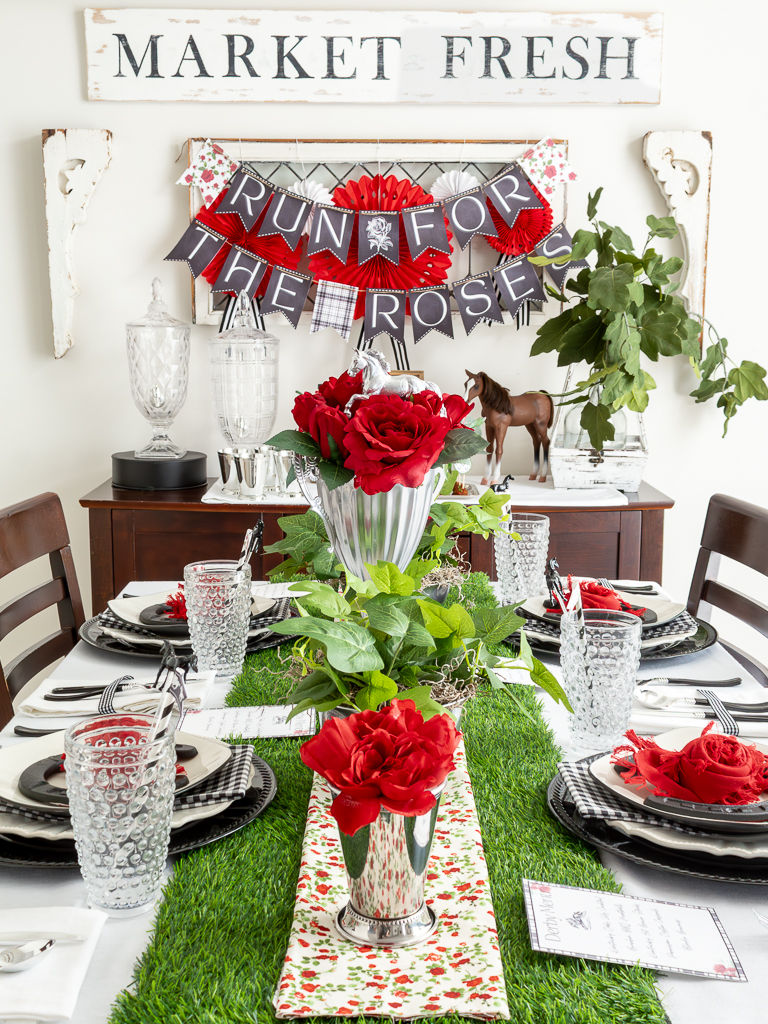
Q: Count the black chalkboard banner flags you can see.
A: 15